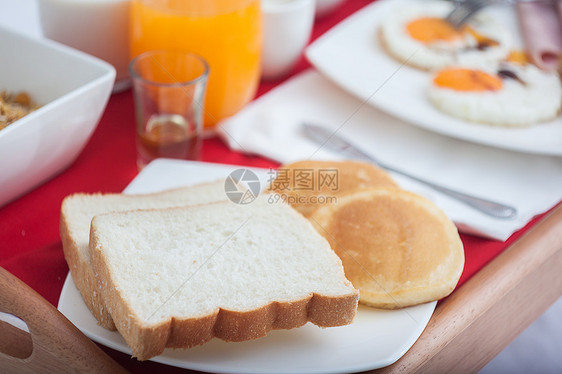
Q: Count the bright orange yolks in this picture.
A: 2